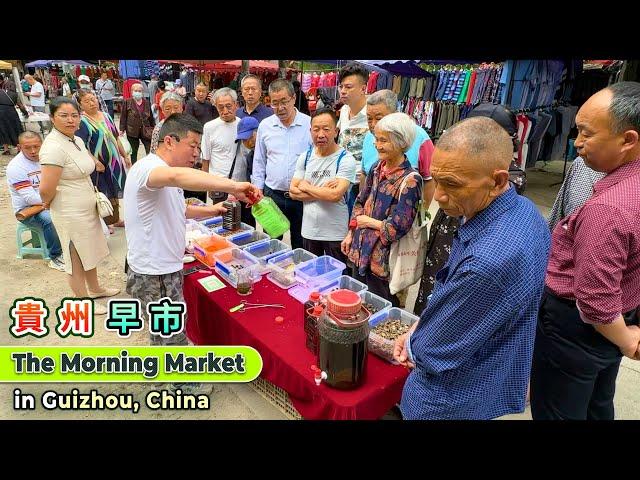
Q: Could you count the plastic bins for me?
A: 12